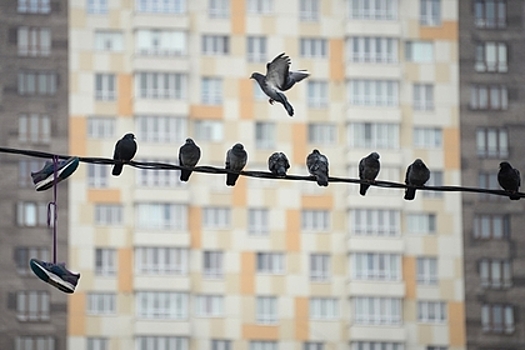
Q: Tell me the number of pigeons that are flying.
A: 1